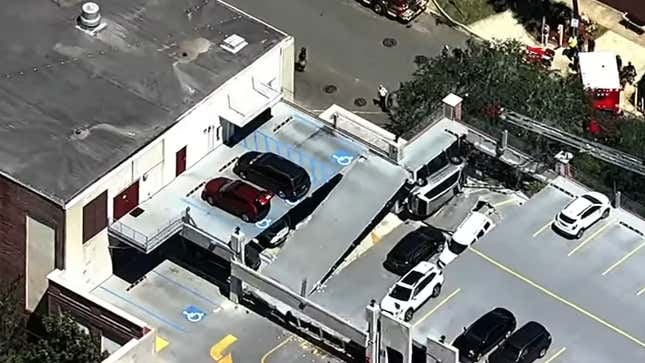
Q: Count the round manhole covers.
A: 3